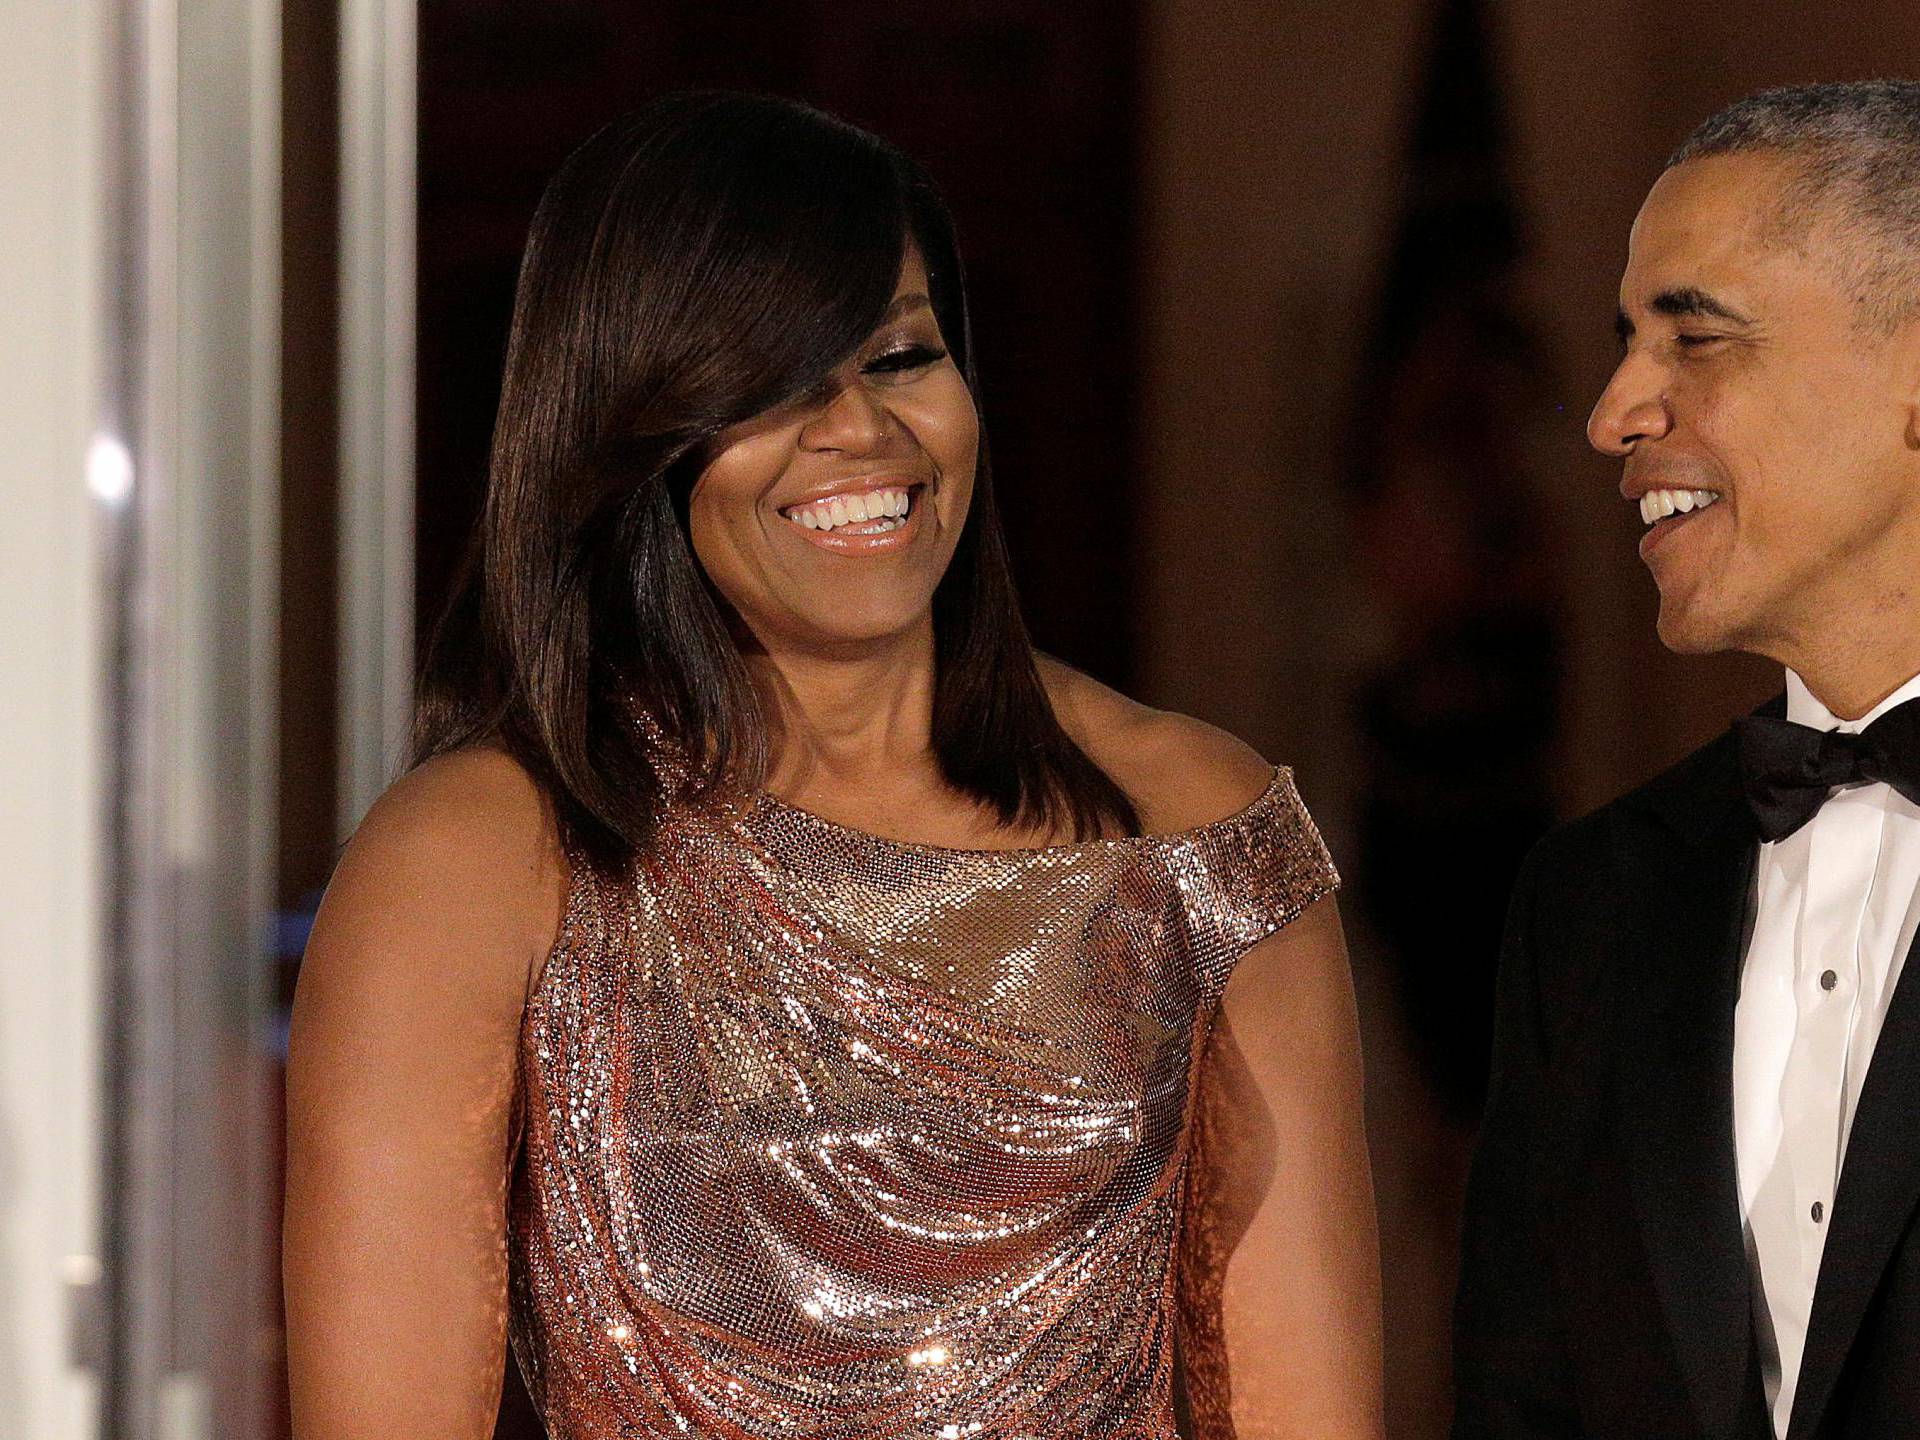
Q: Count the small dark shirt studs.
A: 2